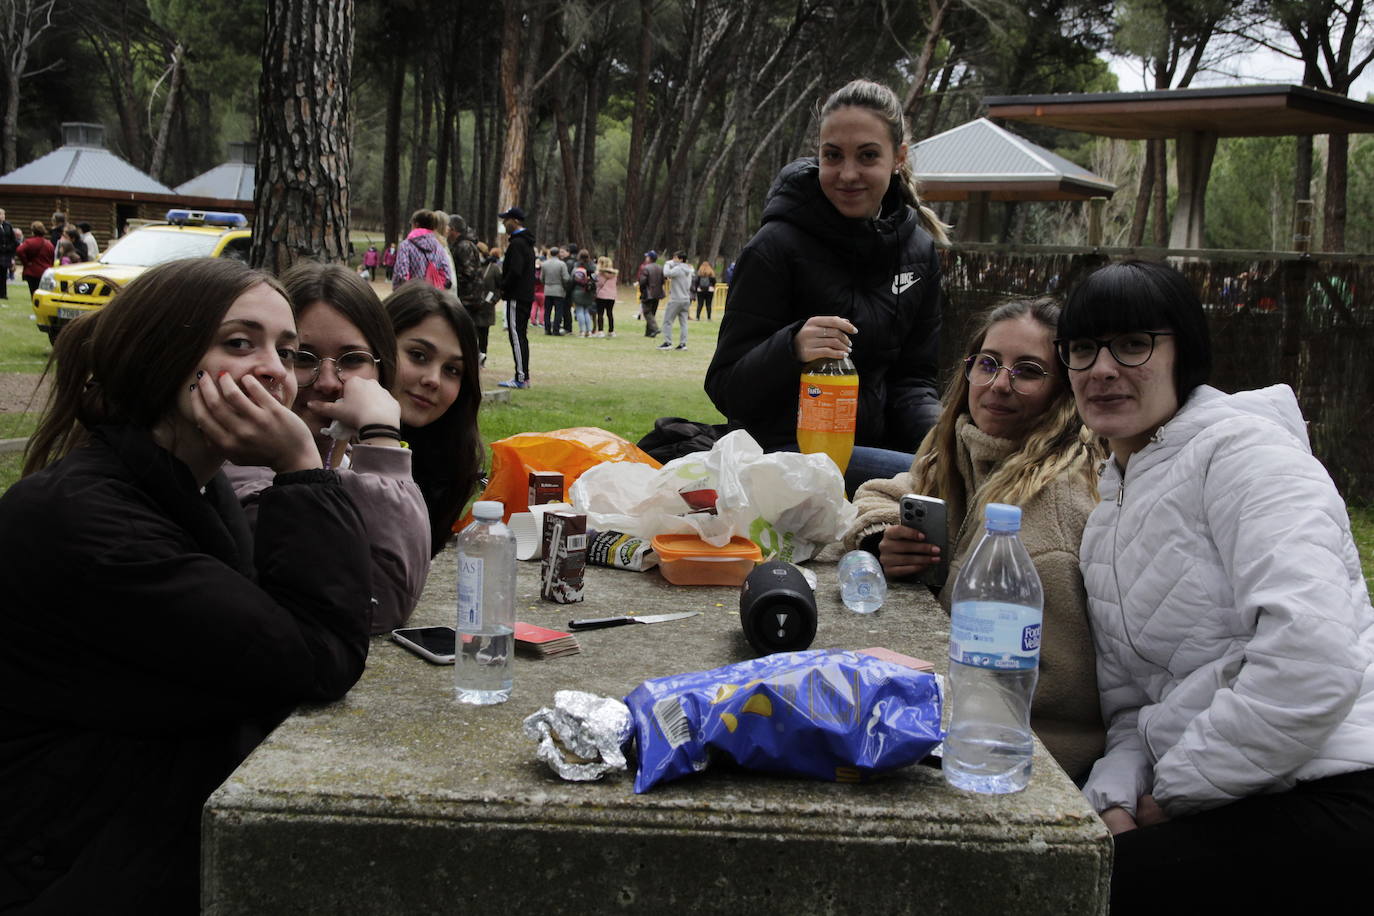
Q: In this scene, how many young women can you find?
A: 6